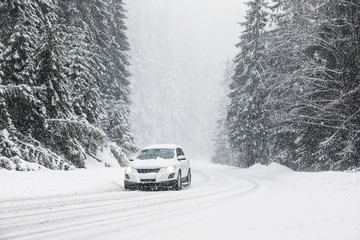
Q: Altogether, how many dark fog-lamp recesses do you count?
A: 2